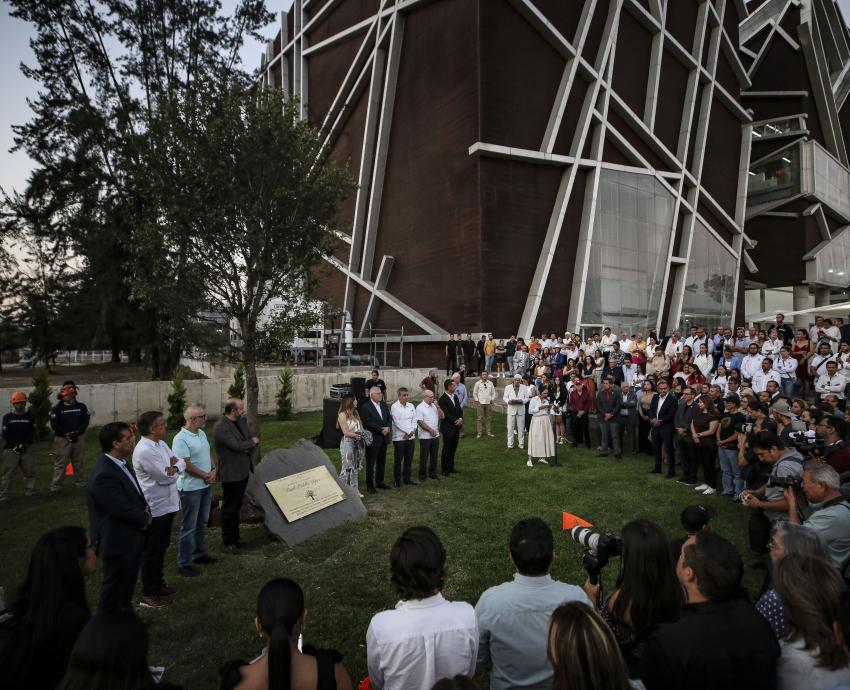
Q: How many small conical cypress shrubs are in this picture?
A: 4